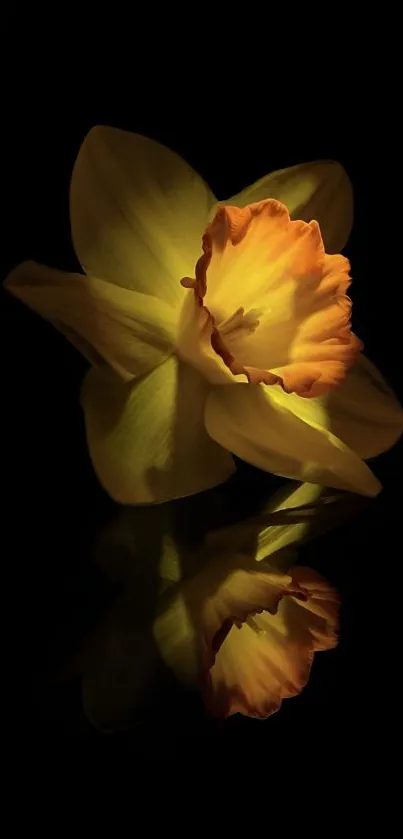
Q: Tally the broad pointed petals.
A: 6